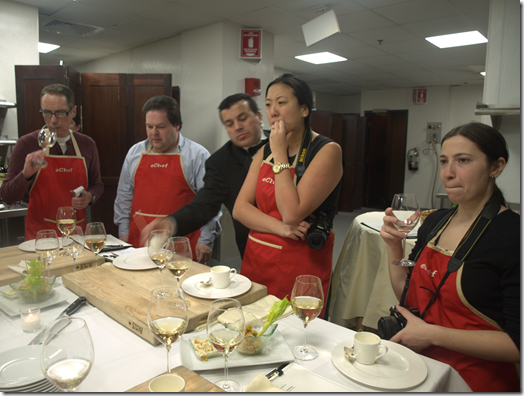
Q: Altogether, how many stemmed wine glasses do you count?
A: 12